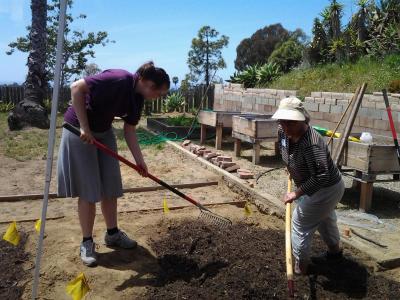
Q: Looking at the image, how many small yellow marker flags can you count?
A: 5